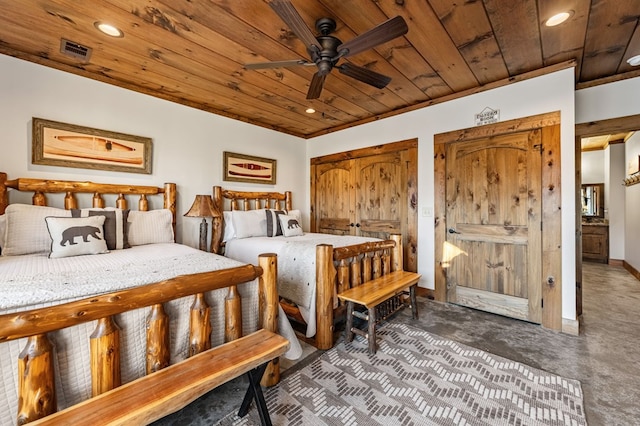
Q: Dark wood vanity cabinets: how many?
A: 1